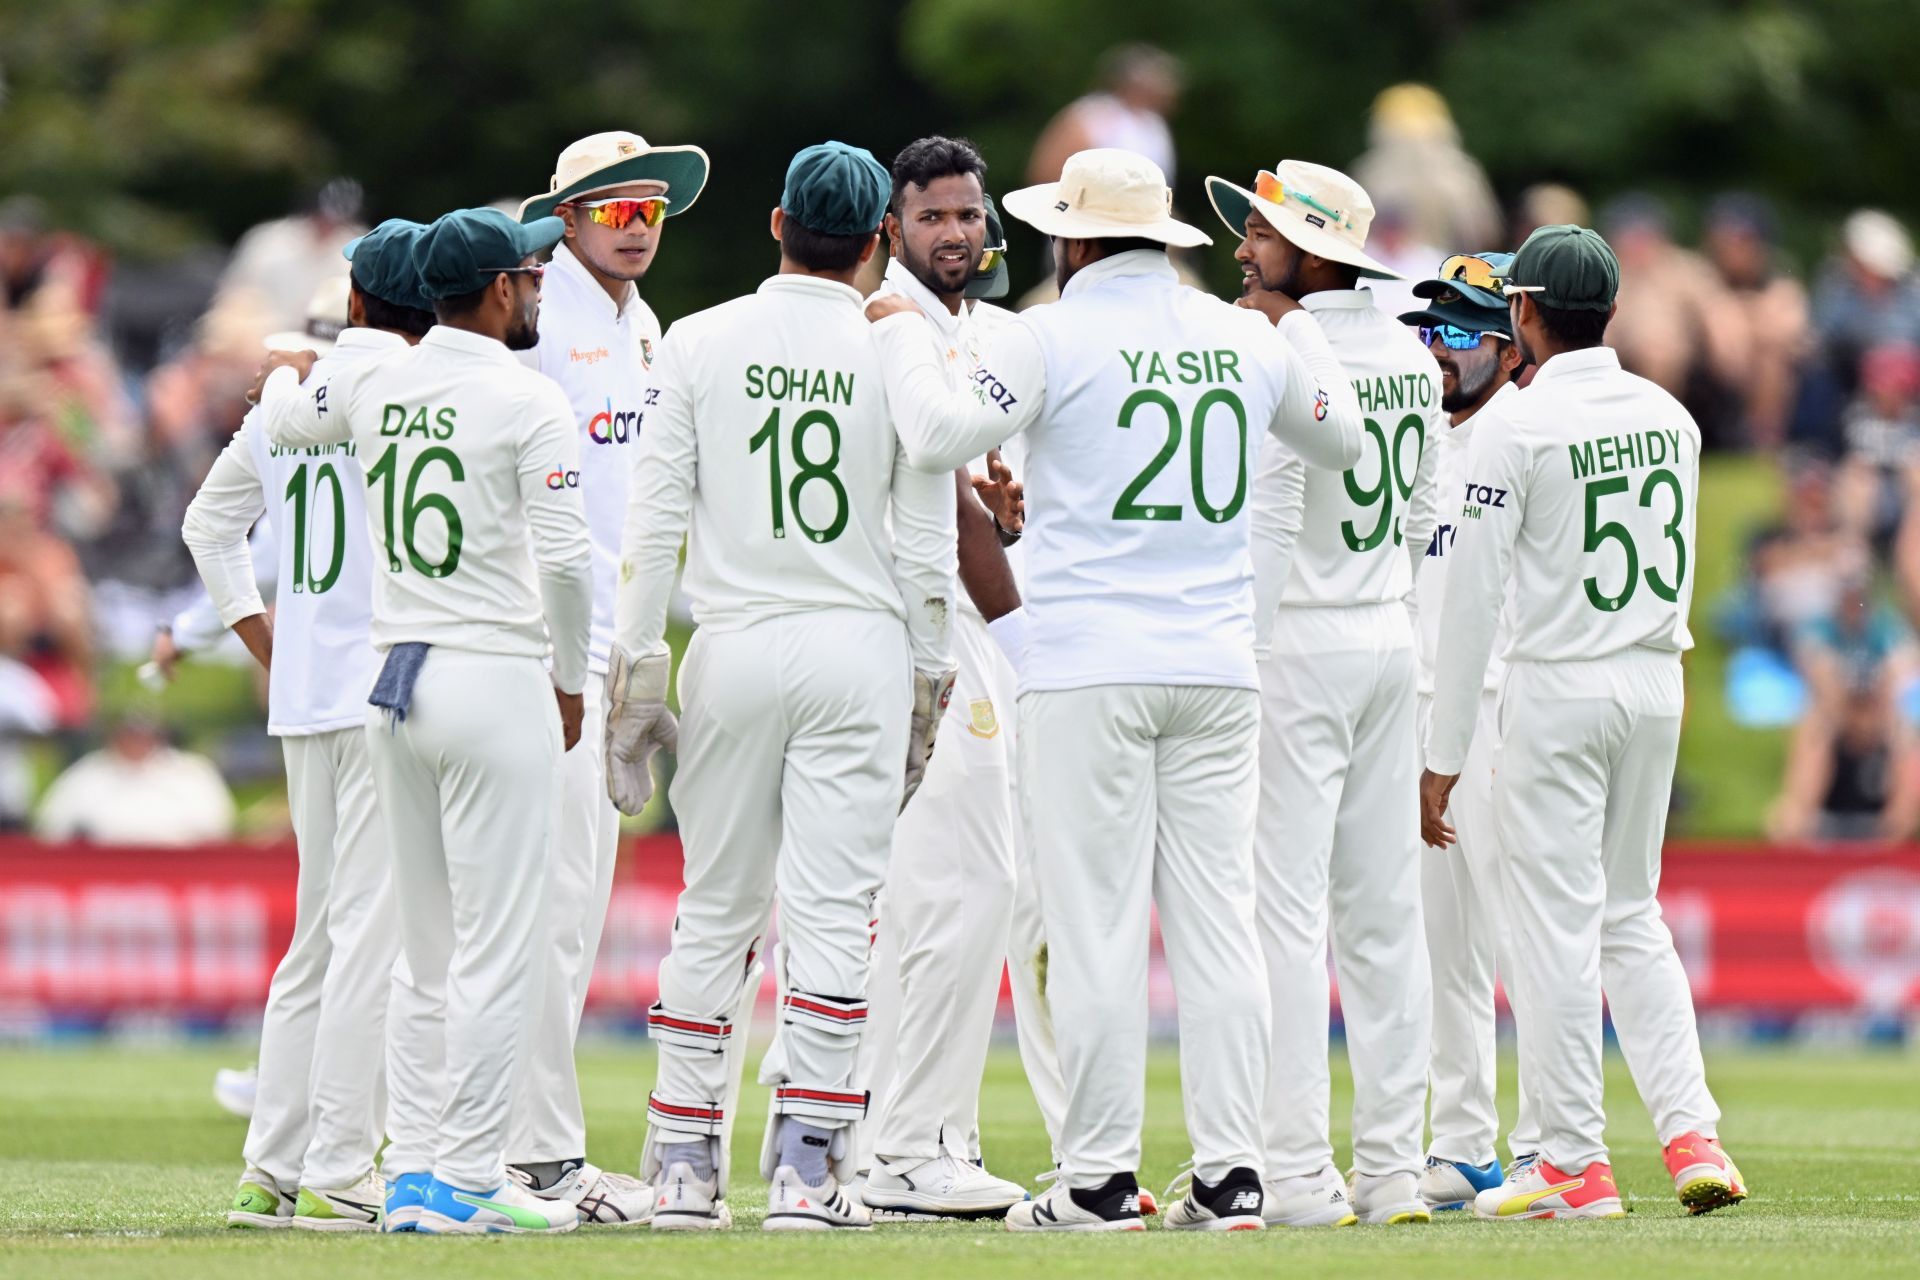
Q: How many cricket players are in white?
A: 10